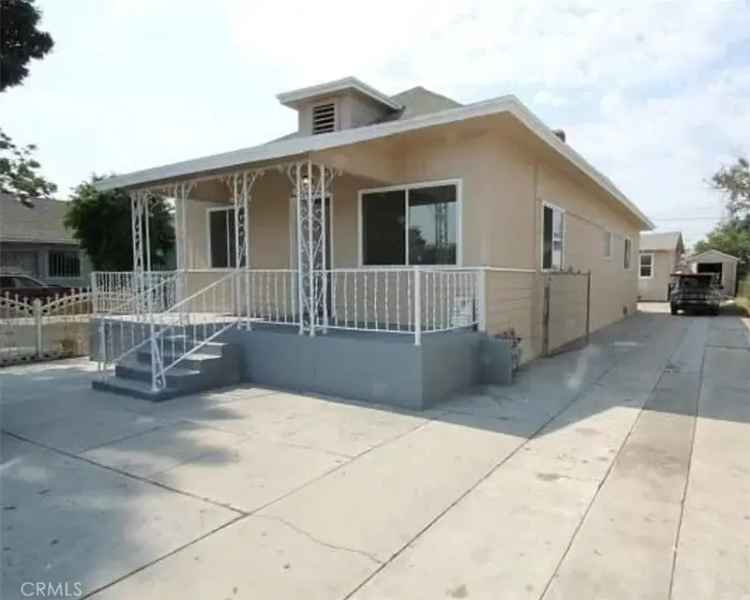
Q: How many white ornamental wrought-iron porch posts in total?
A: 4